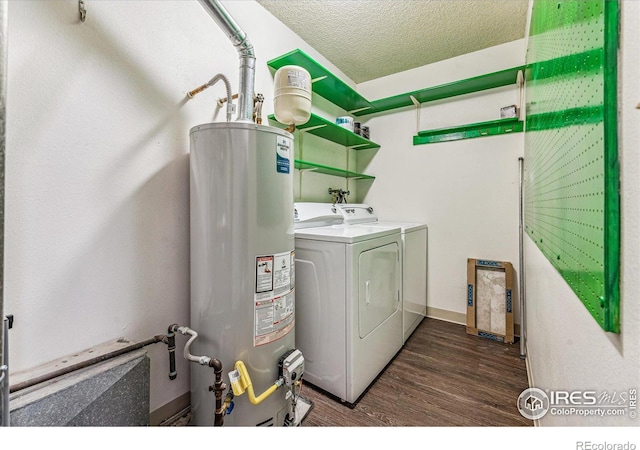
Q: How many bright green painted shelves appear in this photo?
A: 5